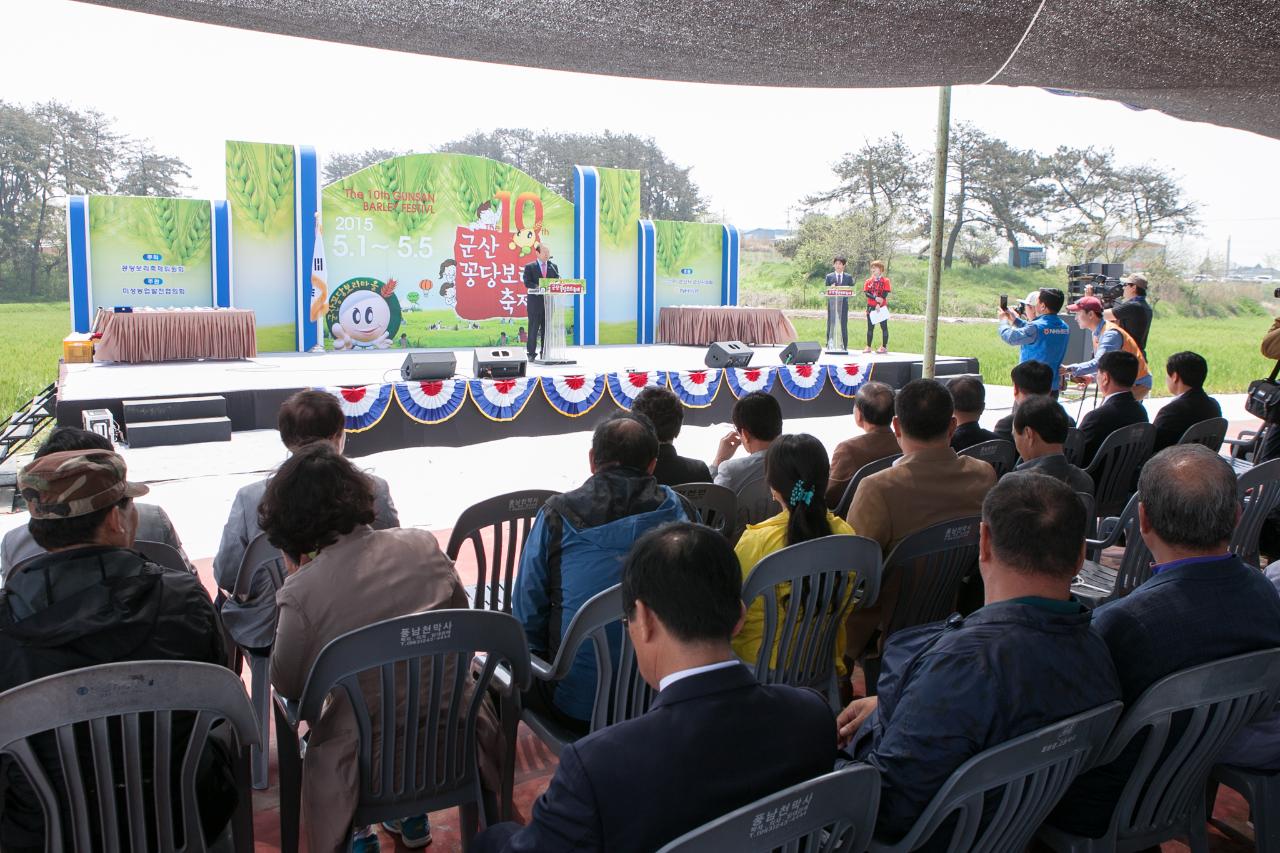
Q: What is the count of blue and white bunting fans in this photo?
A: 9